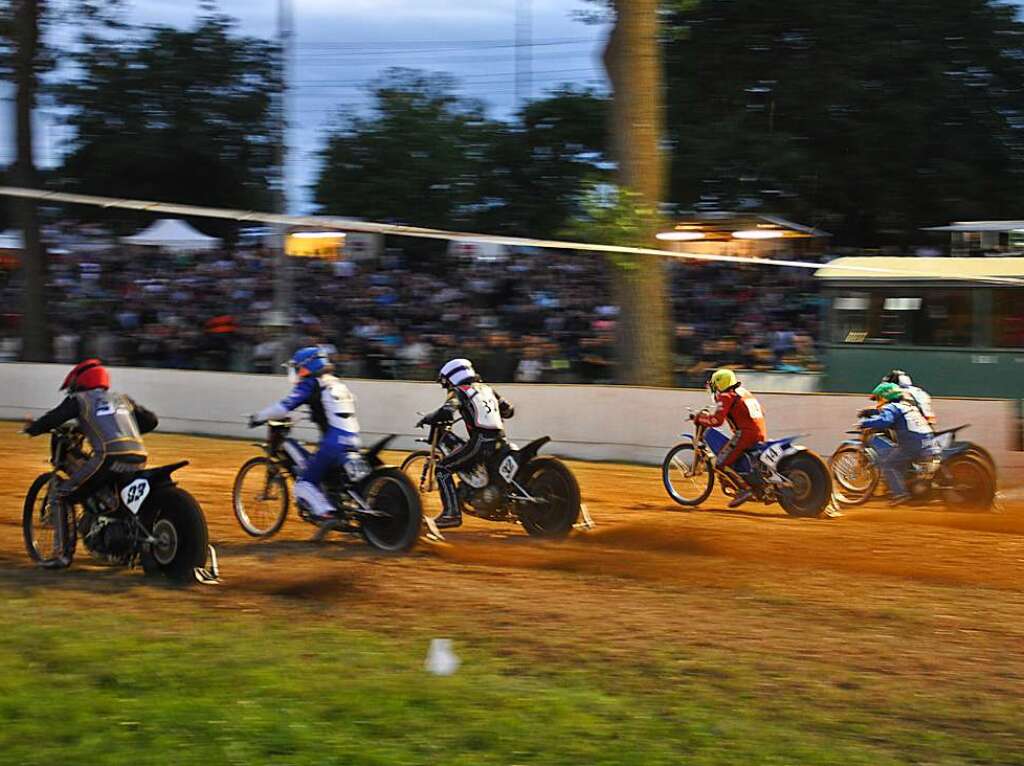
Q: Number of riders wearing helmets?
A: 6